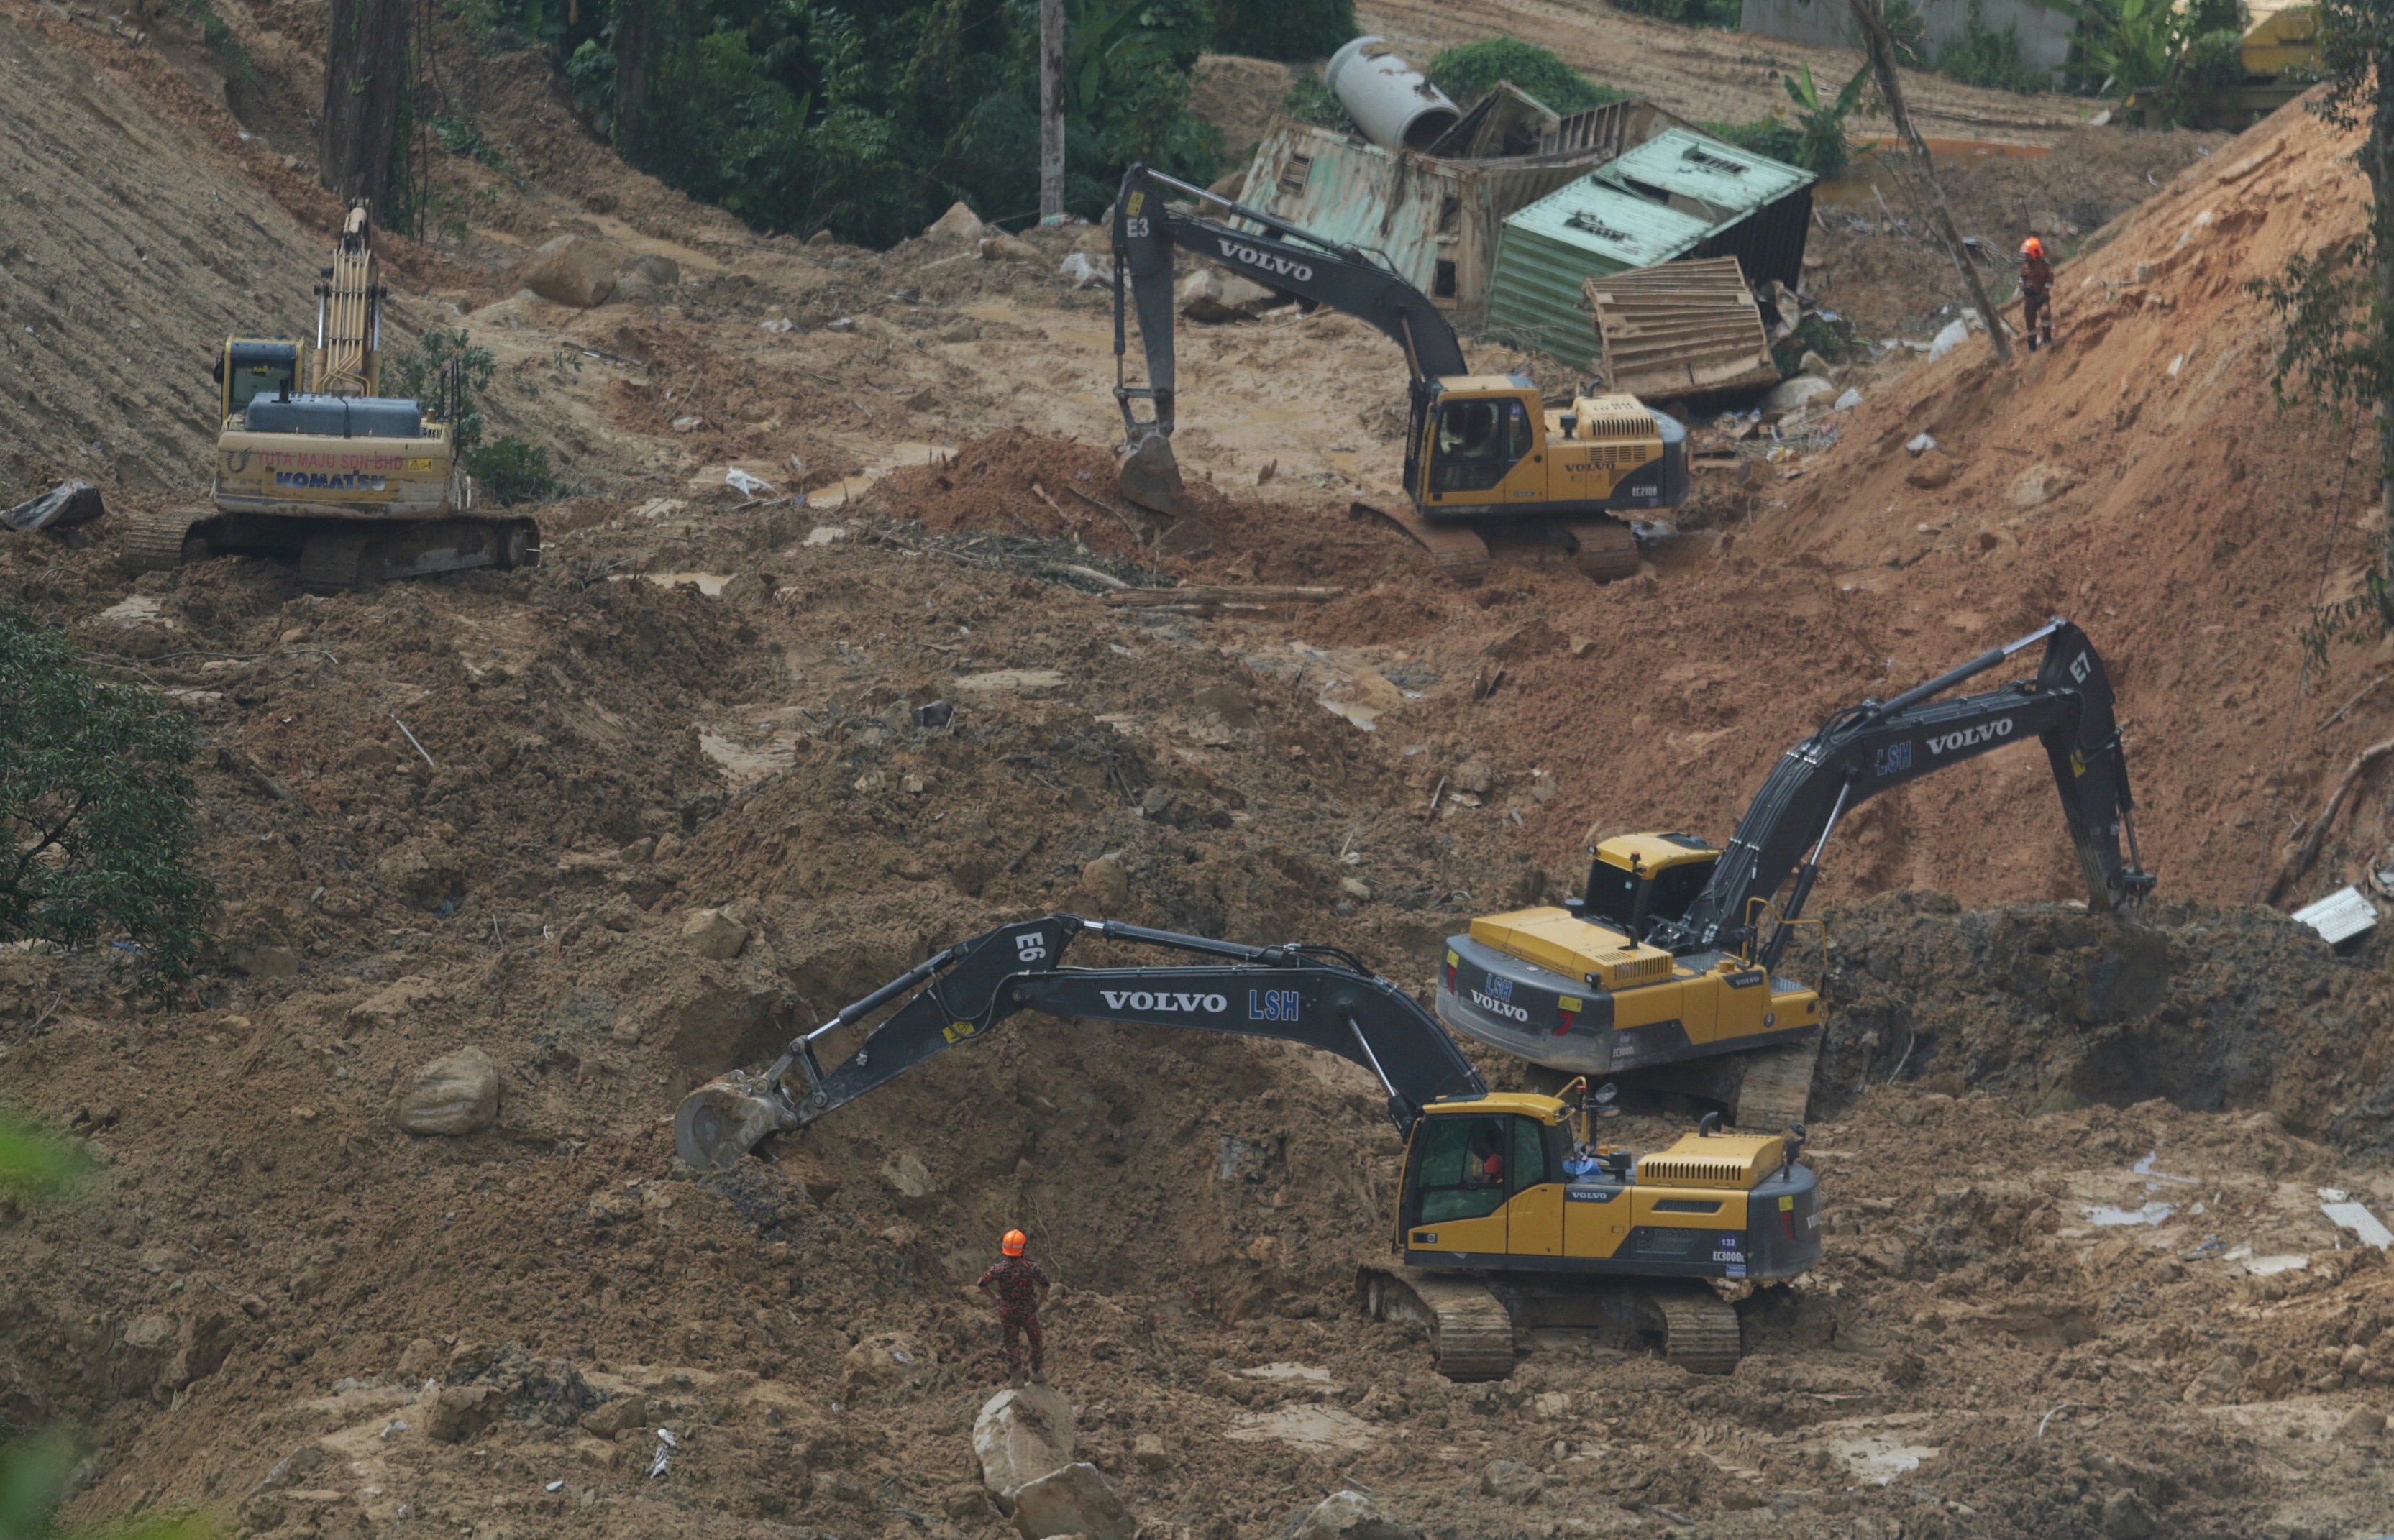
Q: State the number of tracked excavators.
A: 4